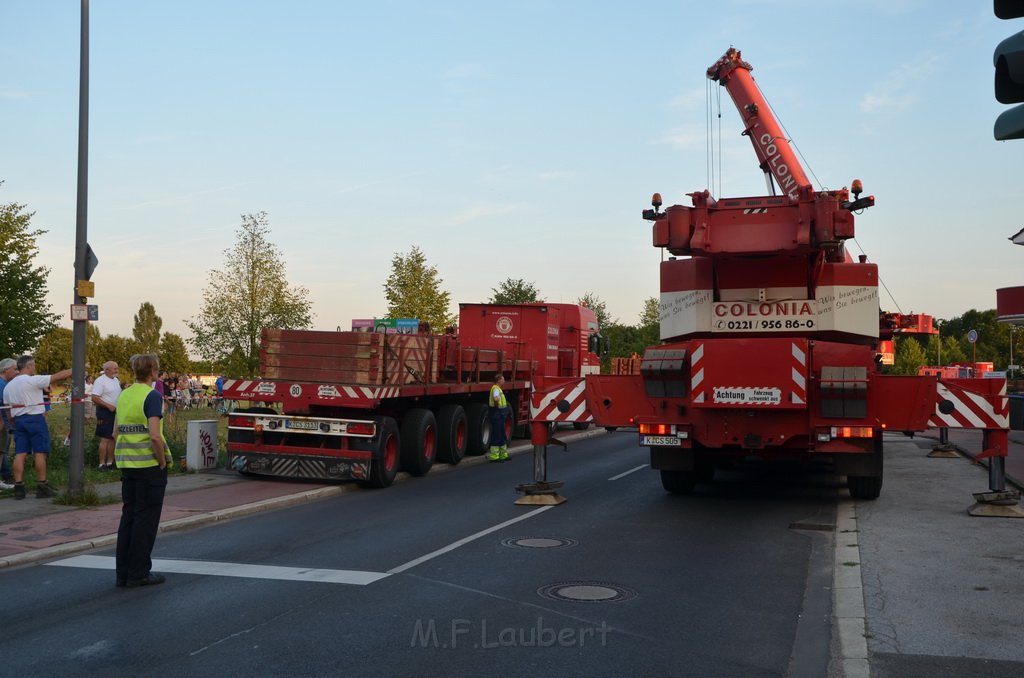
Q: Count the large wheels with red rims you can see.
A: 4